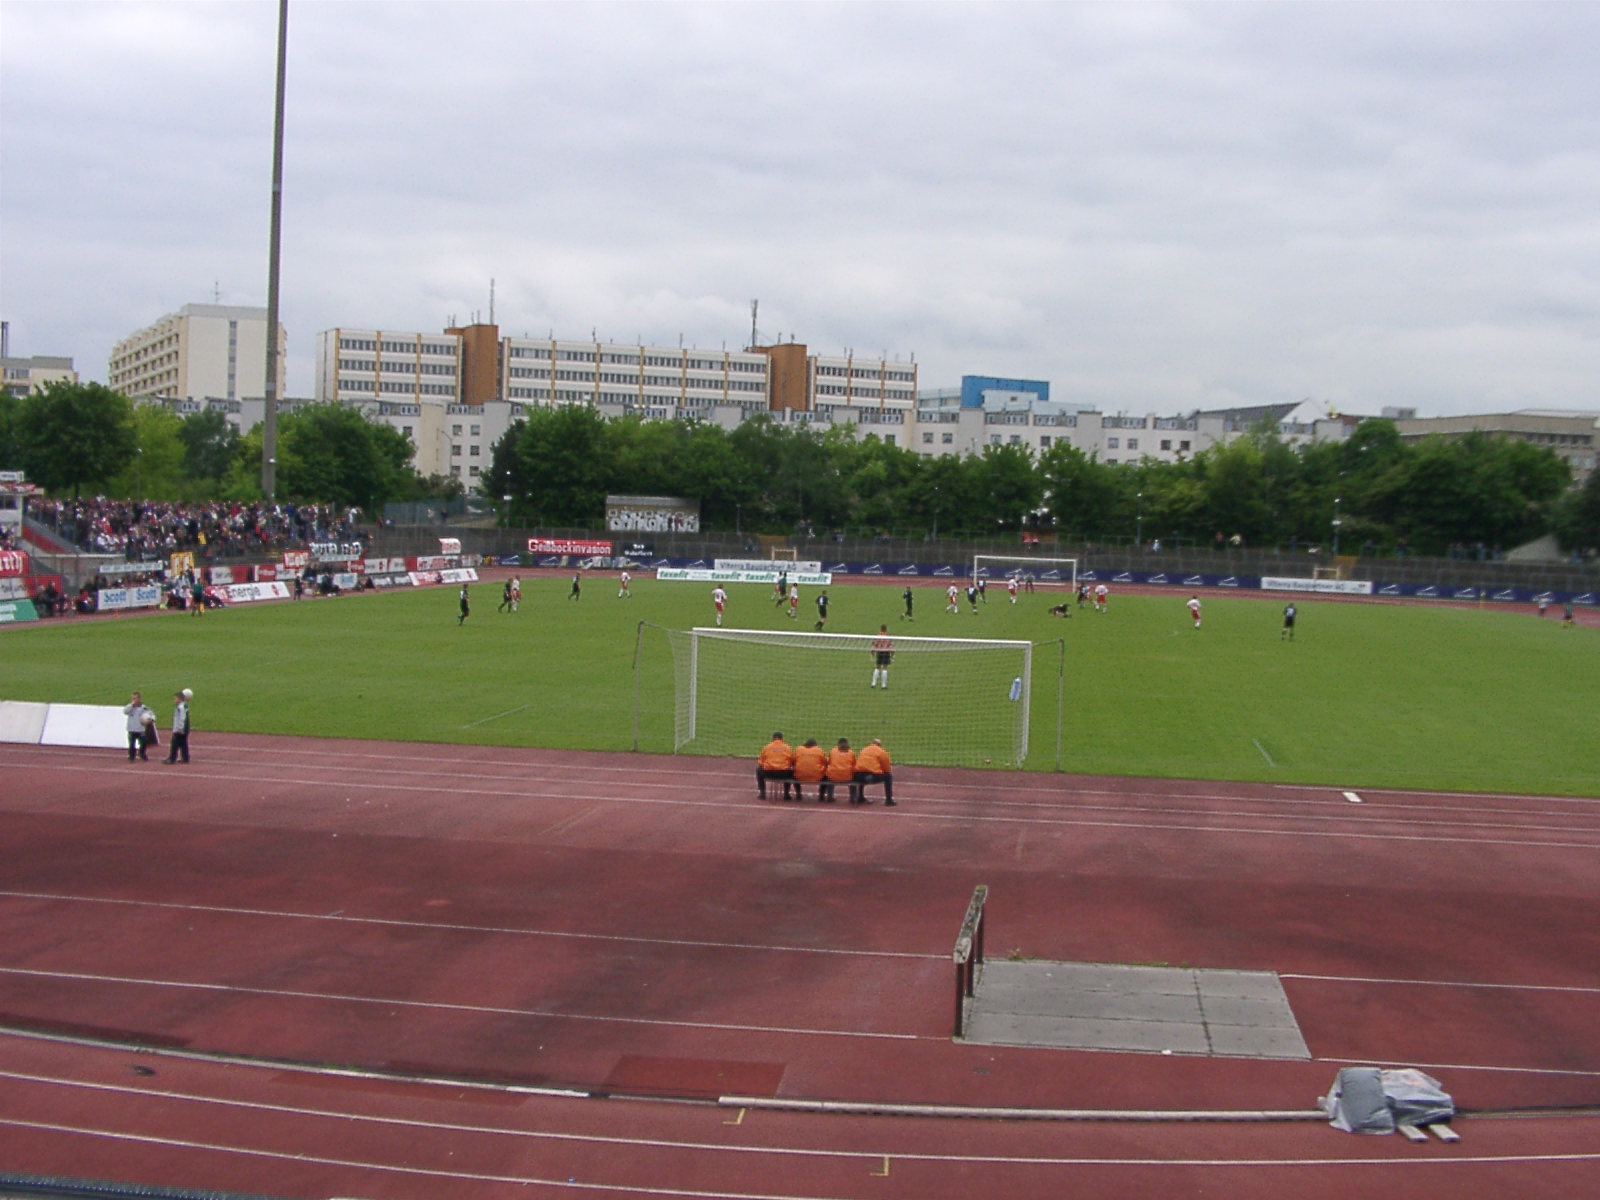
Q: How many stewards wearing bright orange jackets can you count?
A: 4